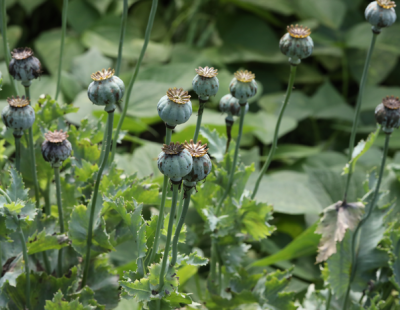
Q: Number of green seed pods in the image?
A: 13